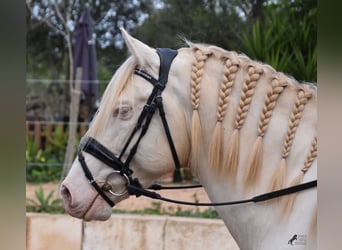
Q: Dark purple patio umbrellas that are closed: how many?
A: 1